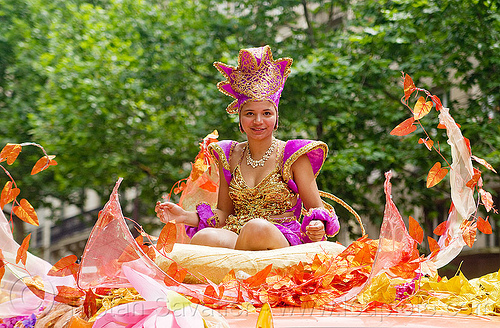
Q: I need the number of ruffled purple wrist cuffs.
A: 2